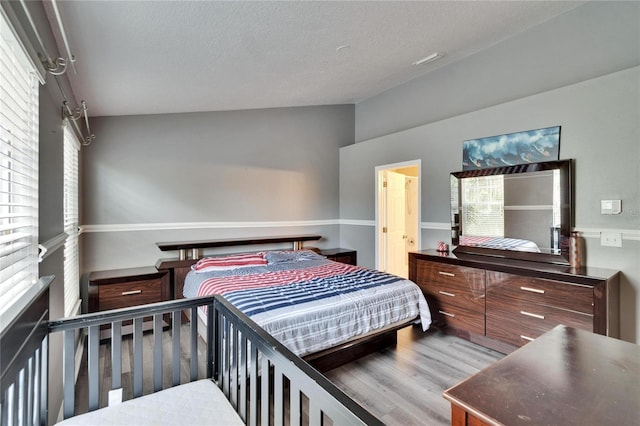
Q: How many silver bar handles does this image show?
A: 7